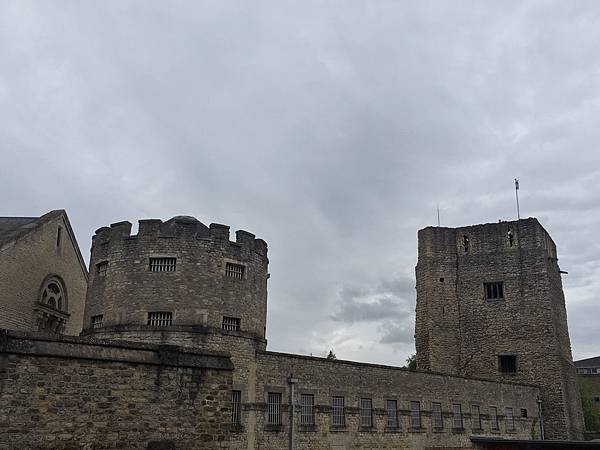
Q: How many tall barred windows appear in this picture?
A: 12